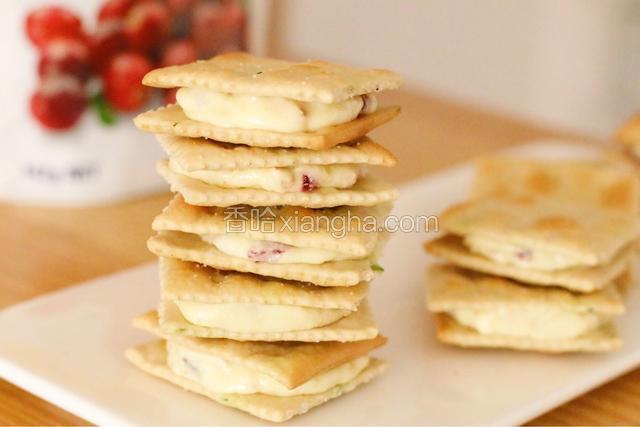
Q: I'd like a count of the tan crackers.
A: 14